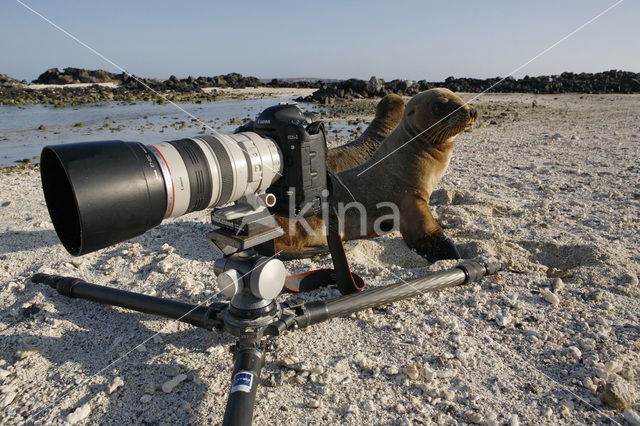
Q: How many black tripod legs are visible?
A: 3